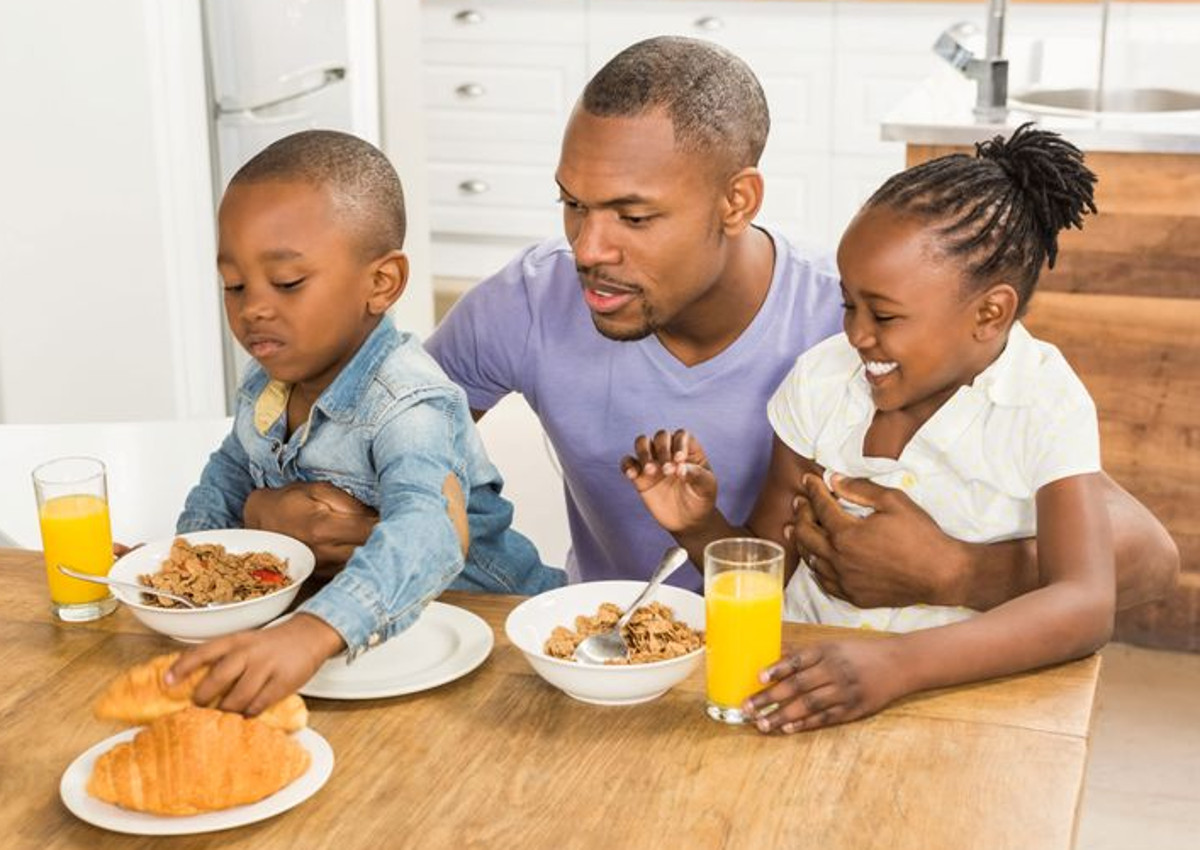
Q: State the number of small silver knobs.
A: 4